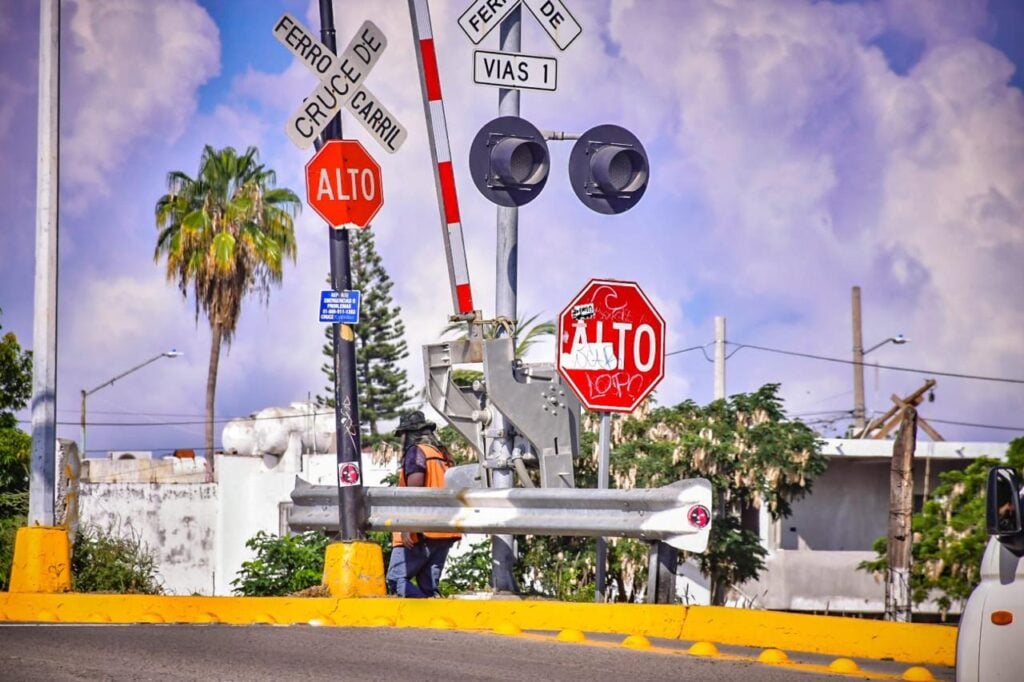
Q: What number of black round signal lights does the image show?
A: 2